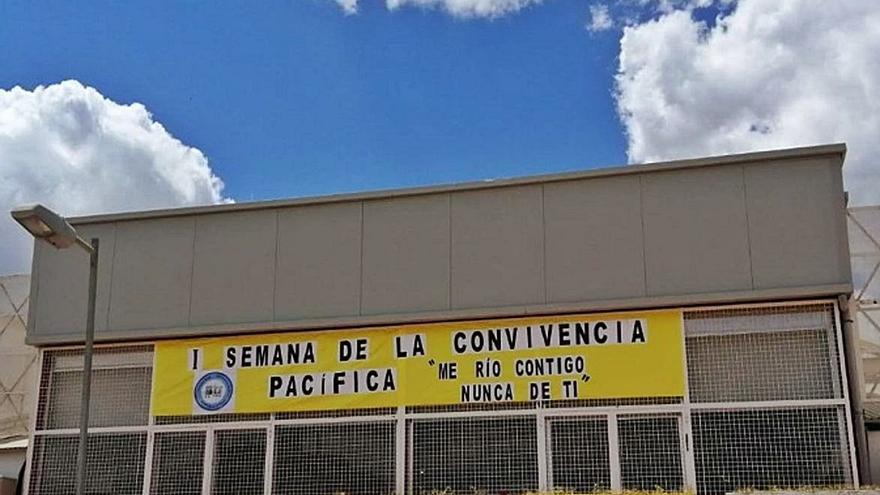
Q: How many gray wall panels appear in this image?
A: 9